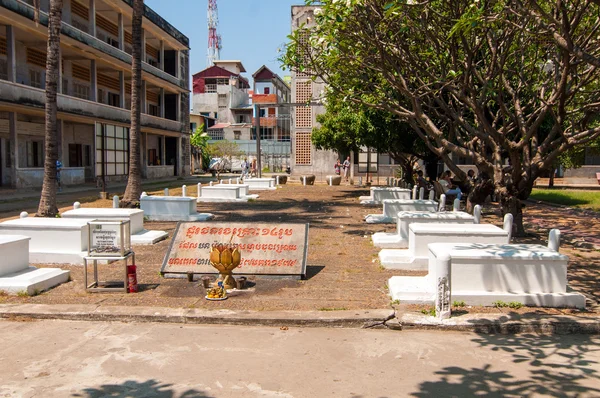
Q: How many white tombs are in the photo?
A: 12